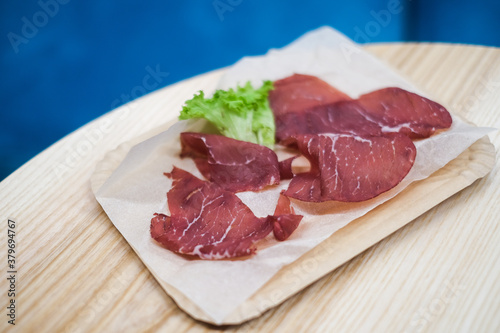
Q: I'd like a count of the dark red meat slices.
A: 5